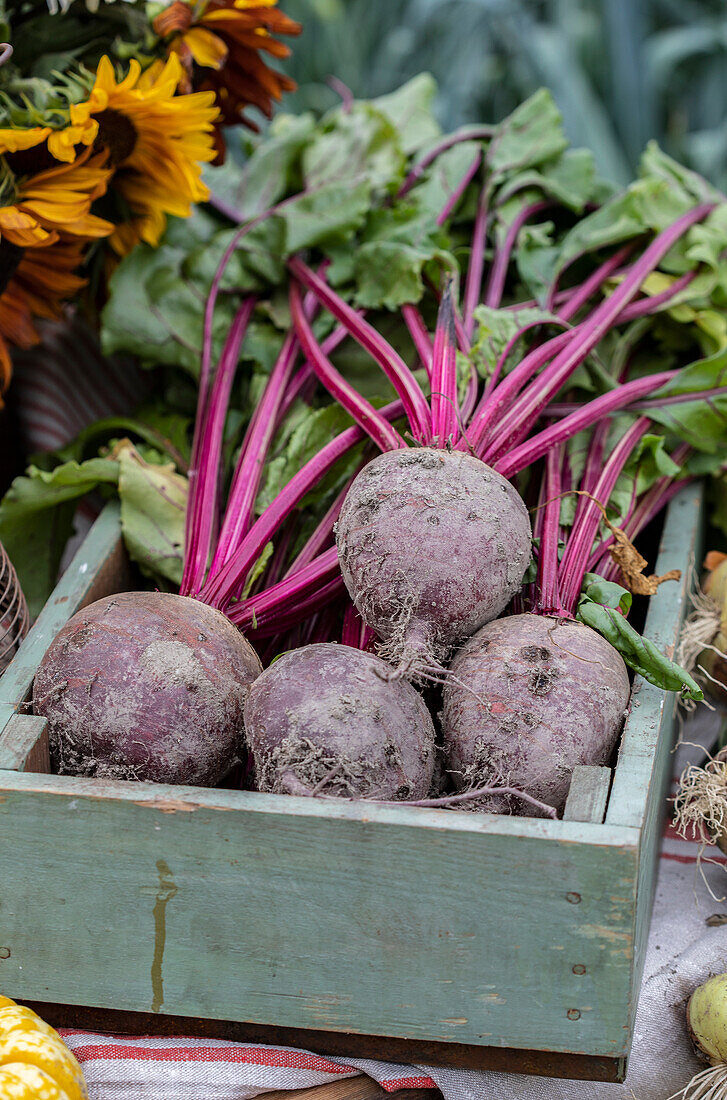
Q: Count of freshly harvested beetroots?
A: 4